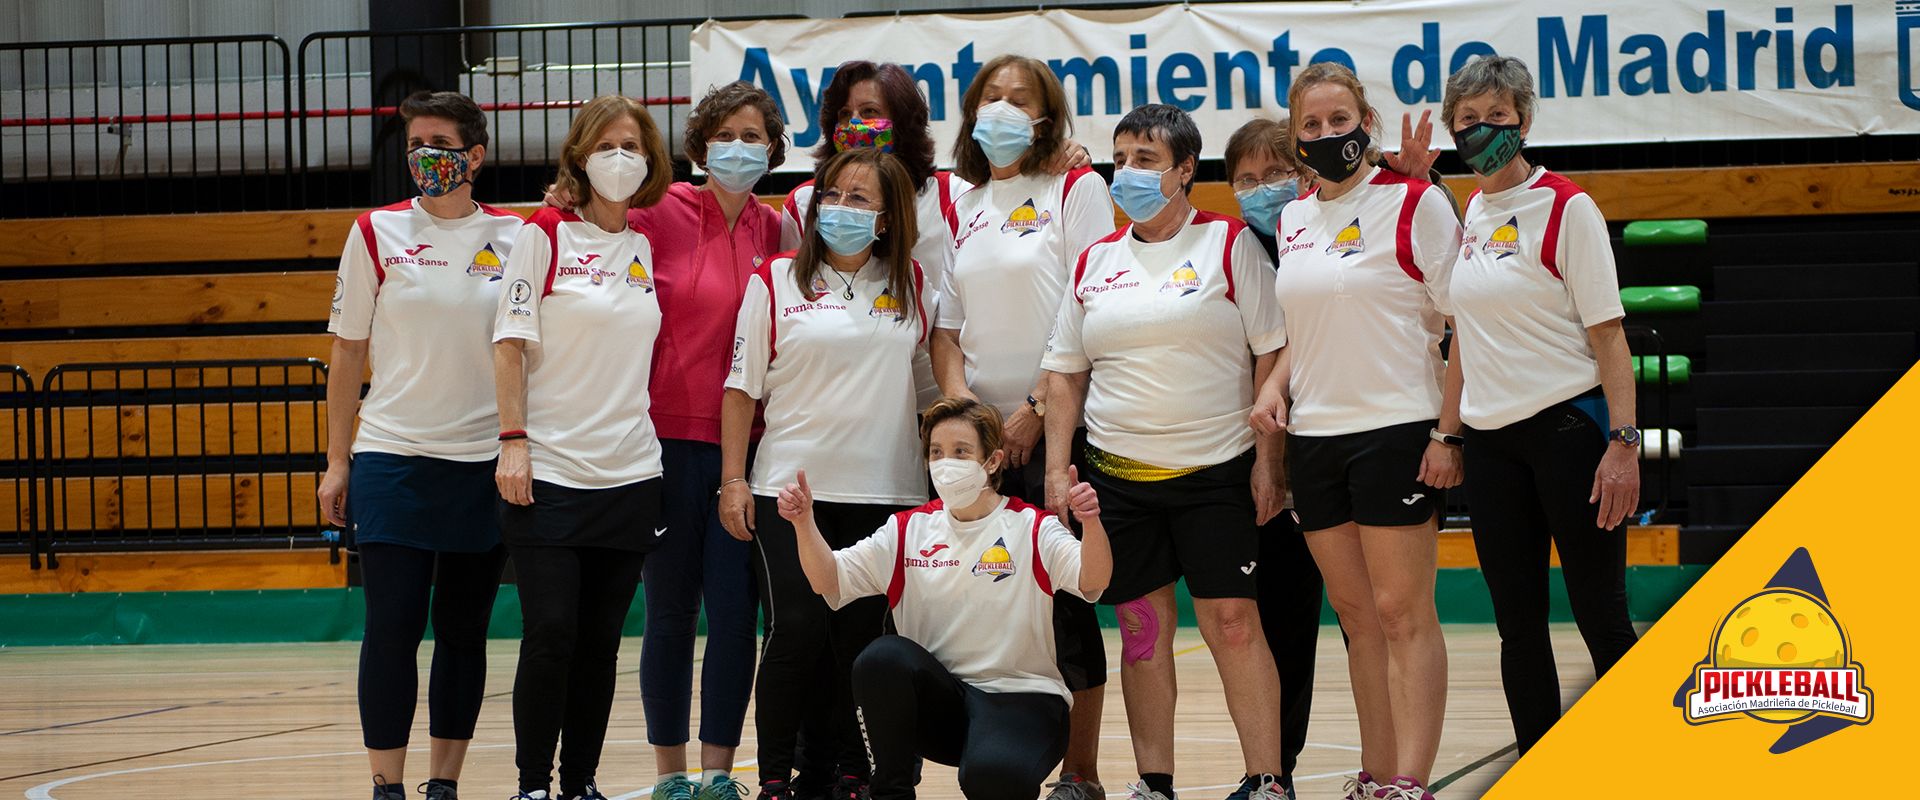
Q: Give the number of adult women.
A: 11